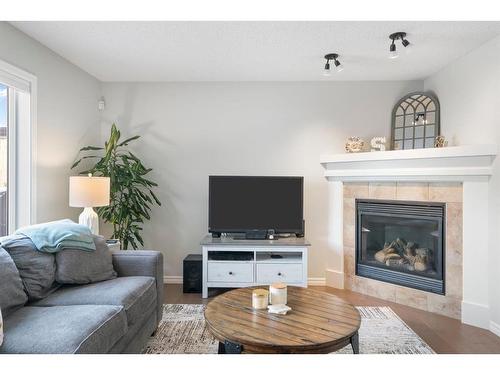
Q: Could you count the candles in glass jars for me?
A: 2